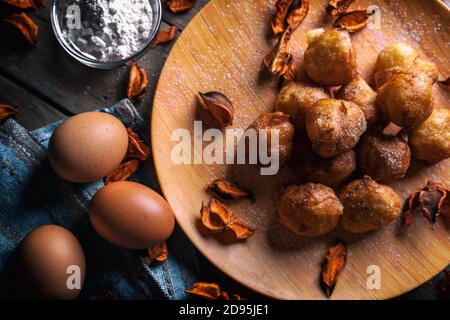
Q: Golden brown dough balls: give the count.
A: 12